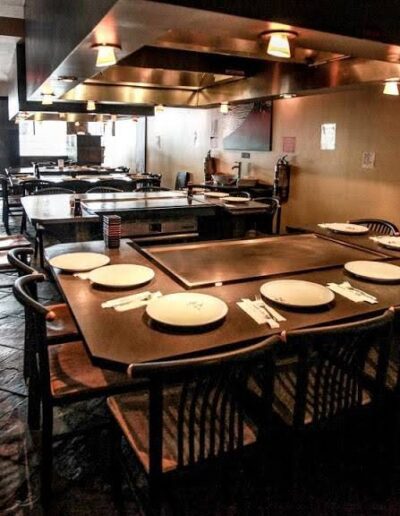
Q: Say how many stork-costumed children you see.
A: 0